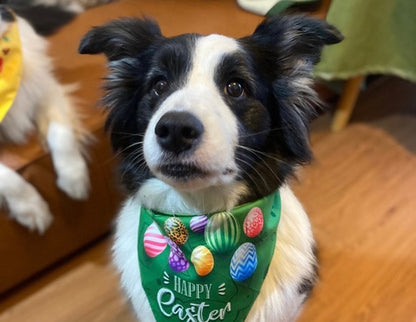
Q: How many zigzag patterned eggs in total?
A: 1